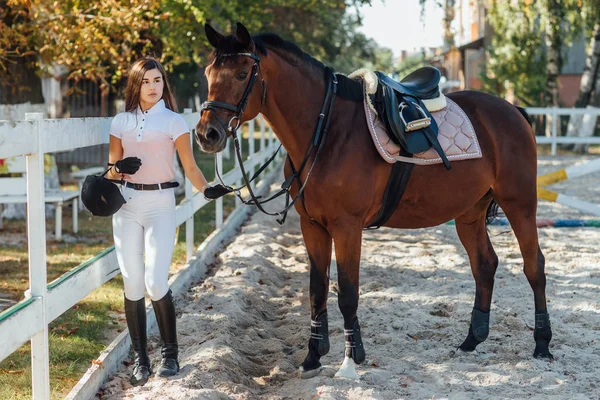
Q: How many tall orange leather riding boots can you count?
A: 0